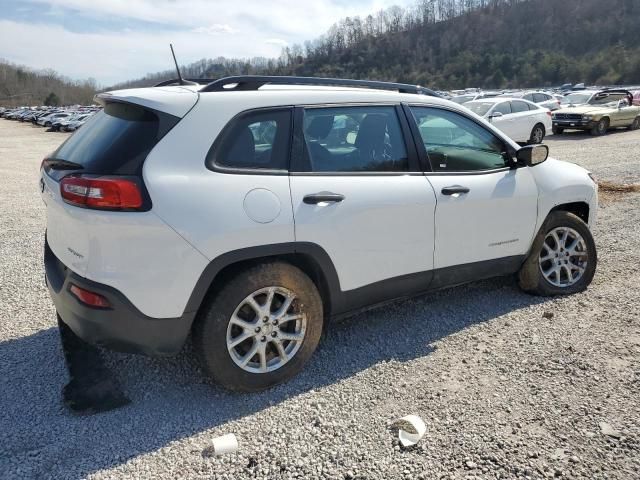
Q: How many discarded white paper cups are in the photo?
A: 2